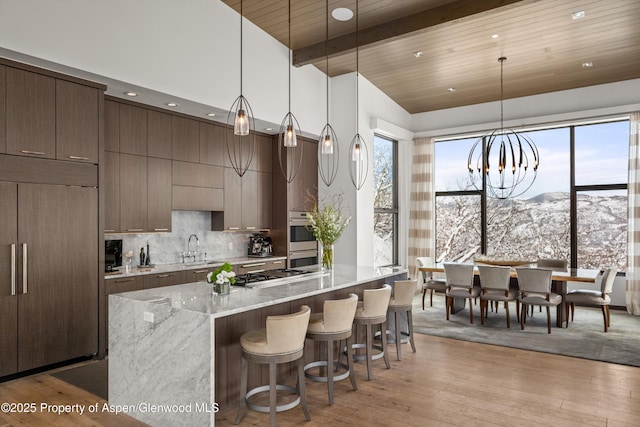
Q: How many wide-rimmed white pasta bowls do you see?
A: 0